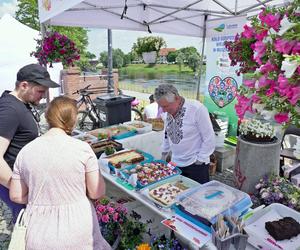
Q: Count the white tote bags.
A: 1